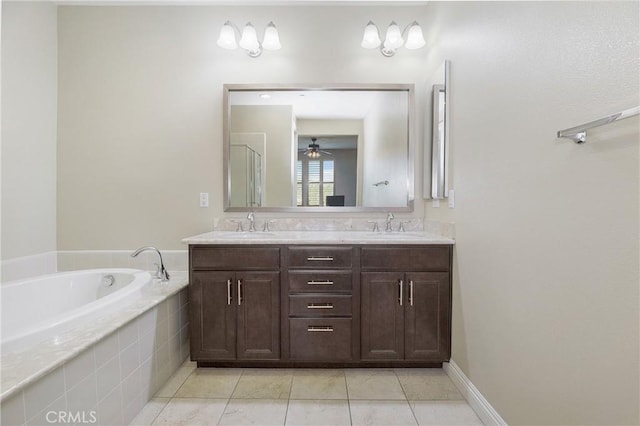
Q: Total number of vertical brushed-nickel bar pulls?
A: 4